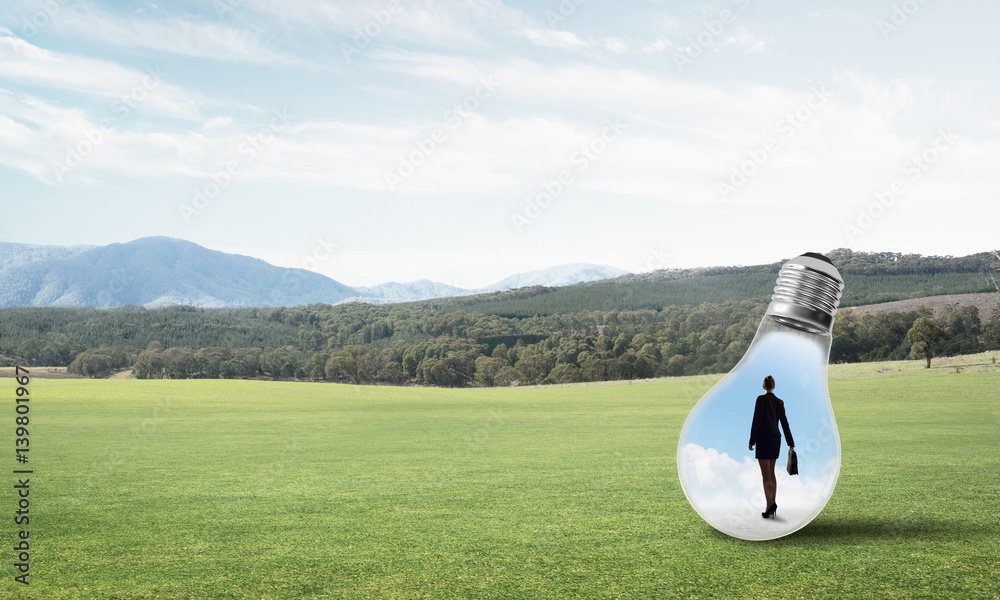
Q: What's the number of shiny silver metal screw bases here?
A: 1